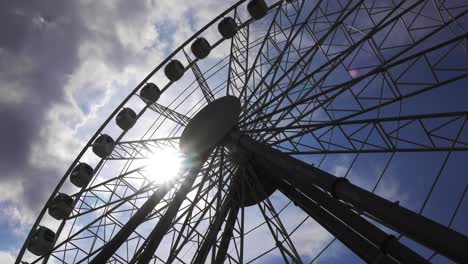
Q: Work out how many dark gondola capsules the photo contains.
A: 10